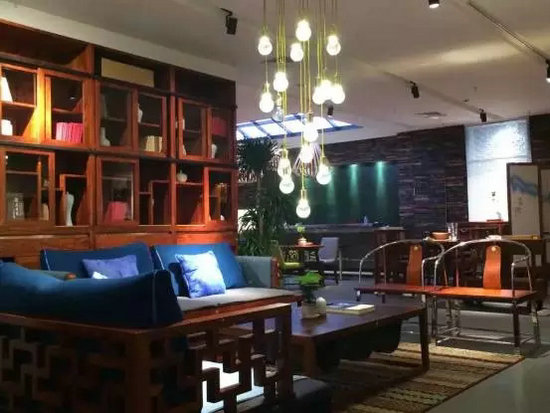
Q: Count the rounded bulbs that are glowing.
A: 15